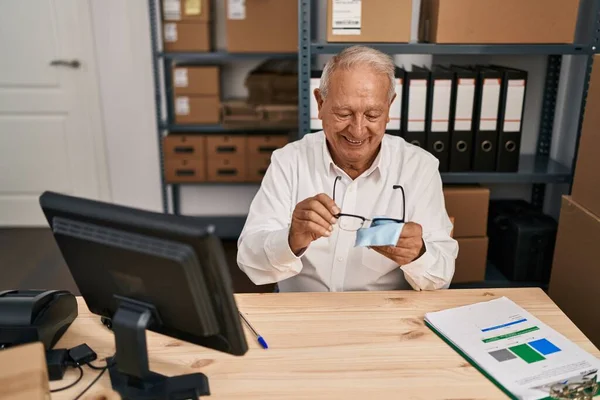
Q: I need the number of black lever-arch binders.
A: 7